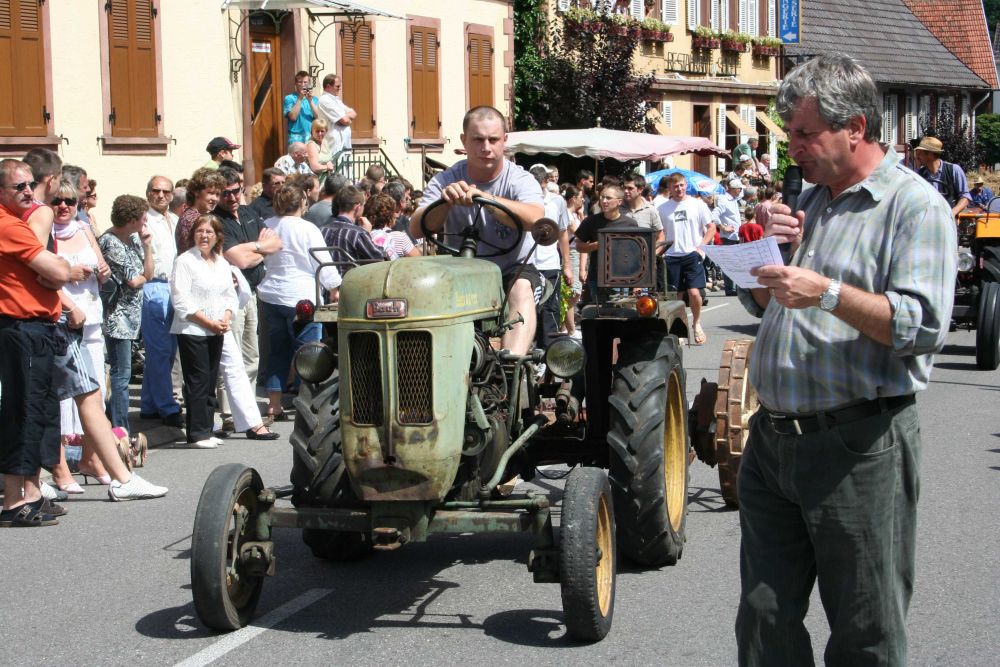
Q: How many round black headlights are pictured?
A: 2